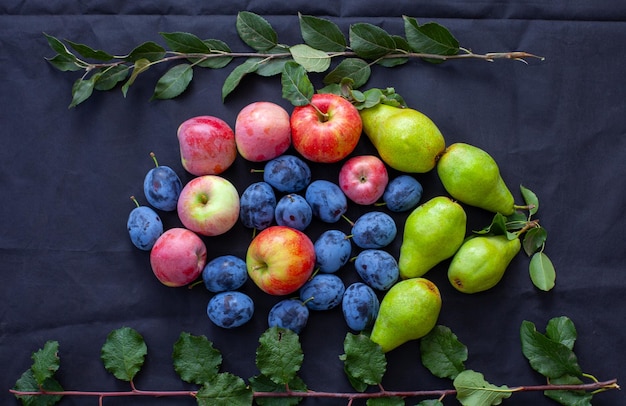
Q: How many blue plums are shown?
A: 15